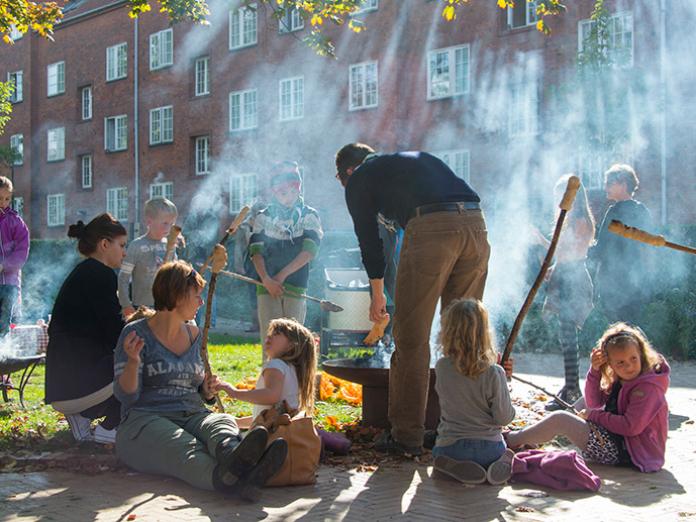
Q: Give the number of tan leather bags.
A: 1